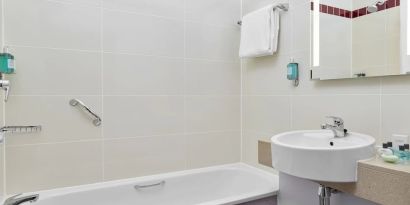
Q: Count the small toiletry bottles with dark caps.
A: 4